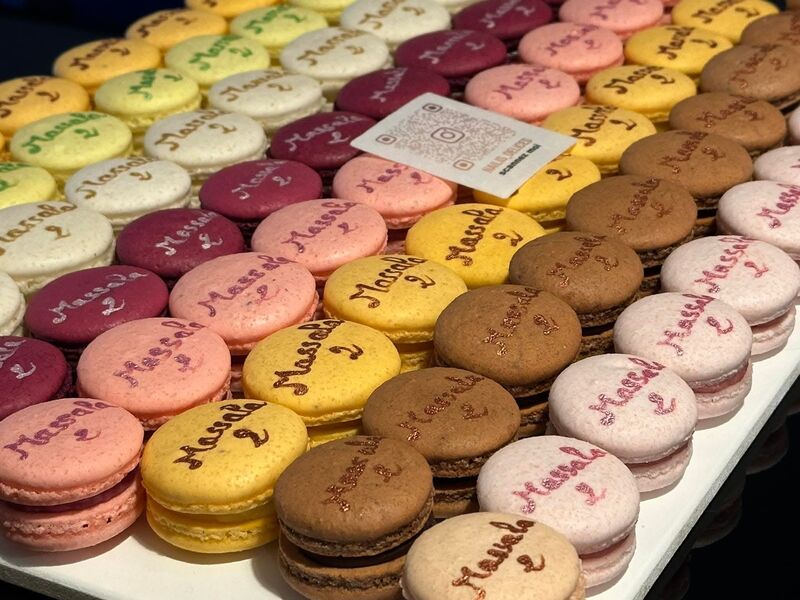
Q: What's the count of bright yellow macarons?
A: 9